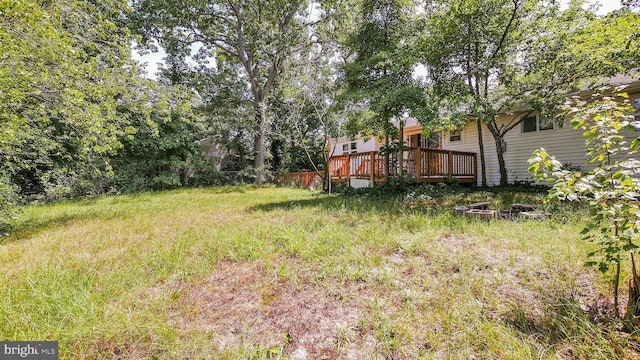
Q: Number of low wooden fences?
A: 1